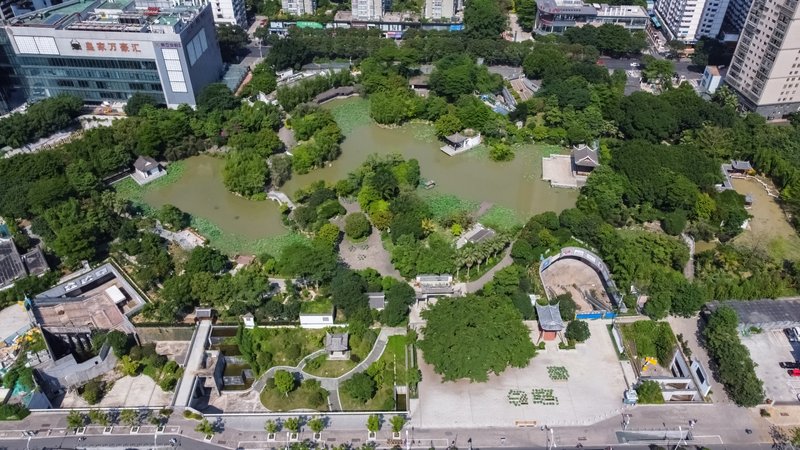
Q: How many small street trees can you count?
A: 10